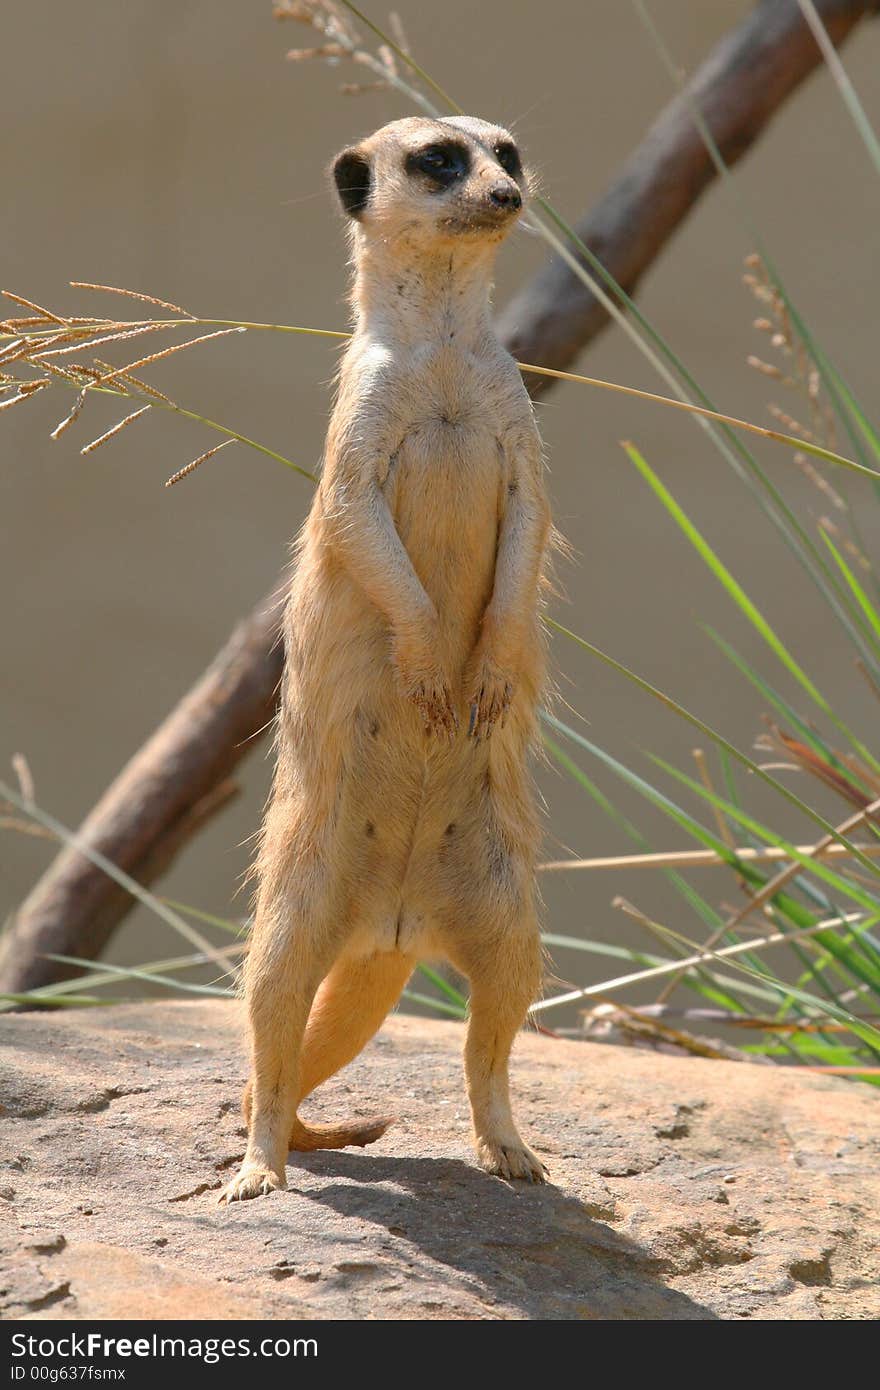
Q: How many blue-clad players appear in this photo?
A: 0